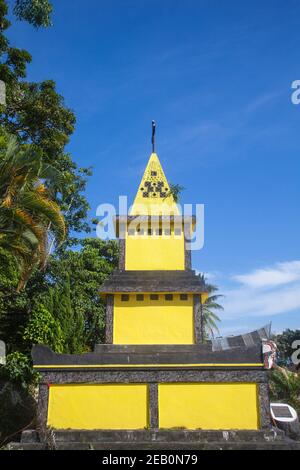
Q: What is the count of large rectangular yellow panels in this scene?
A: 4